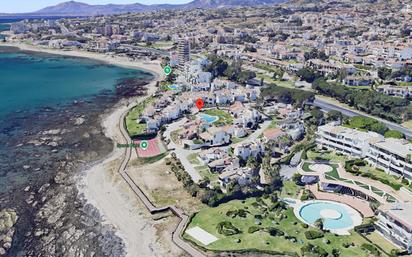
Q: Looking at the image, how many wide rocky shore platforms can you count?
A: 1